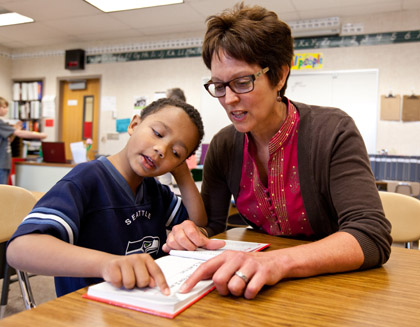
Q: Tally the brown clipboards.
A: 2